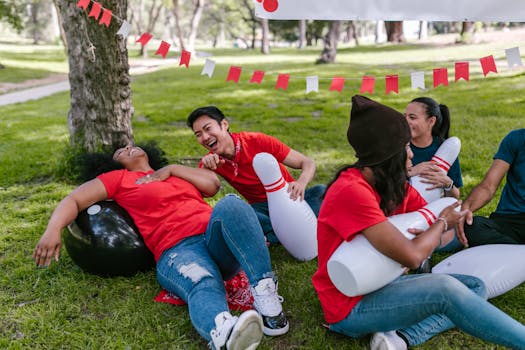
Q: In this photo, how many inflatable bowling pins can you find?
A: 4